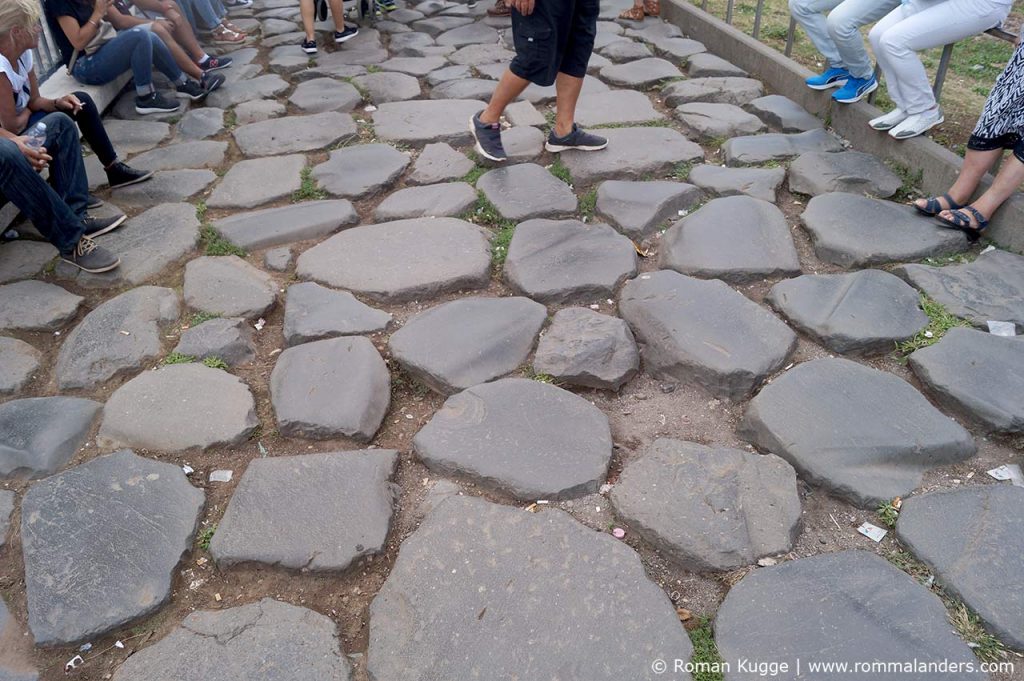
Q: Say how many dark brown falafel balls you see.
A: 0